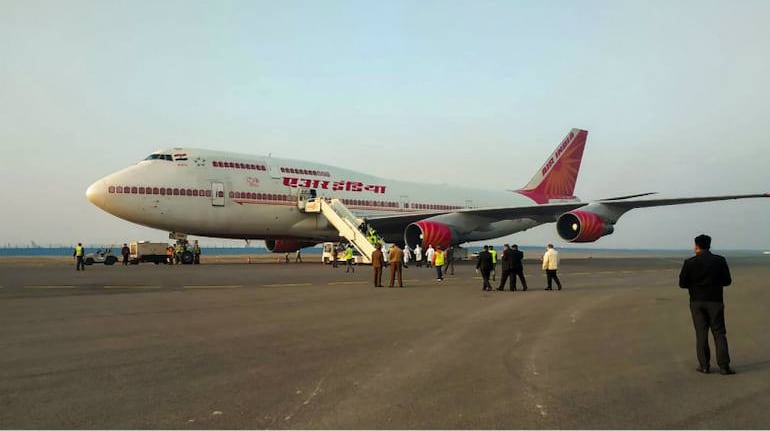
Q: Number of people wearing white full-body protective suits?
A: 4